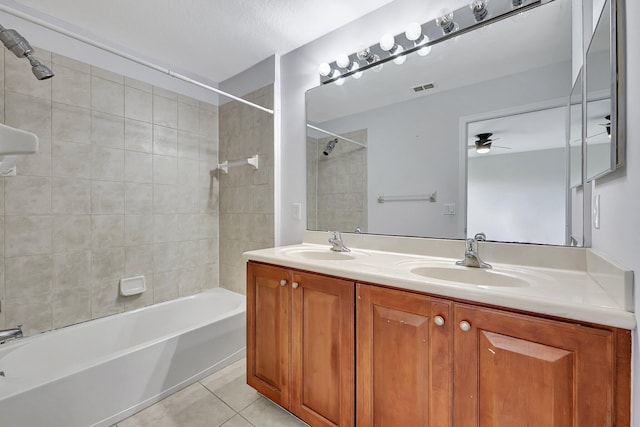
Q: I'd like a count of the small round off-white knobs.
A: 4